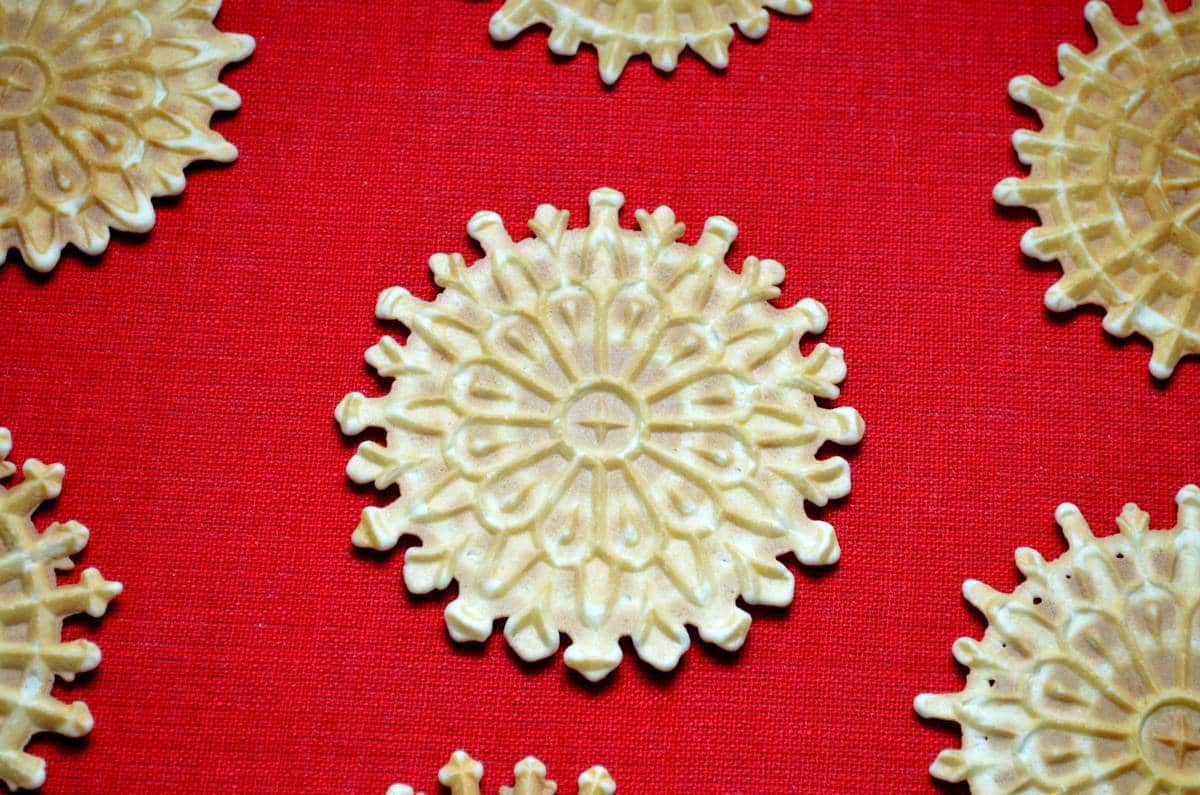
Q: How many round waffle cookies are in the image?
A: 7